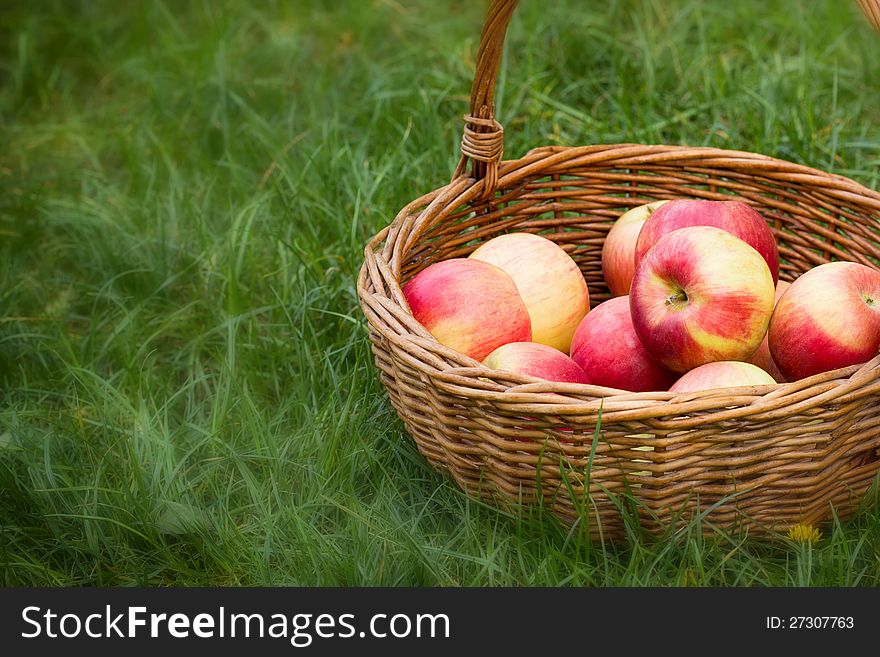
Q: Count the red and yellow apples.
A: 10